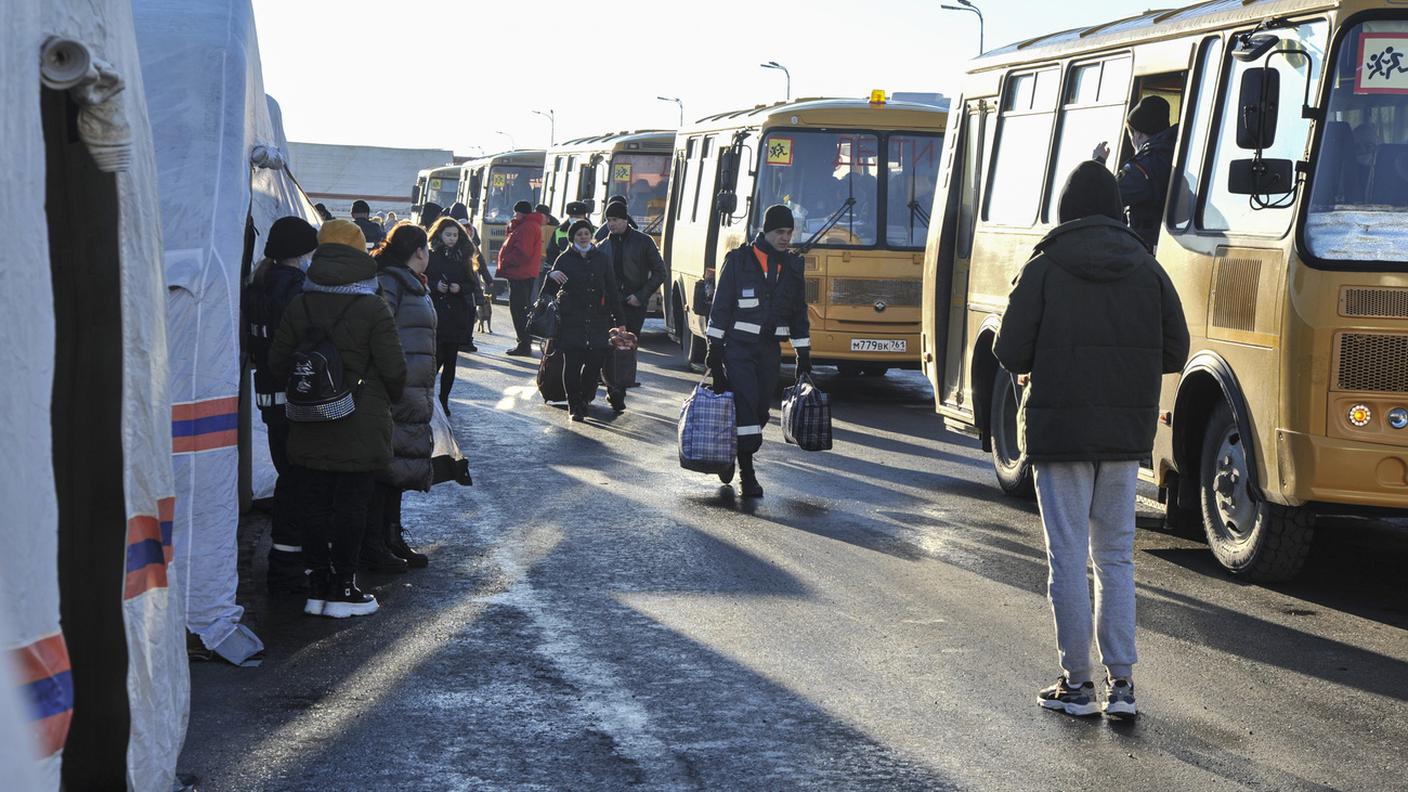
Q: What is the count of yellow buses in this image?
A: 5